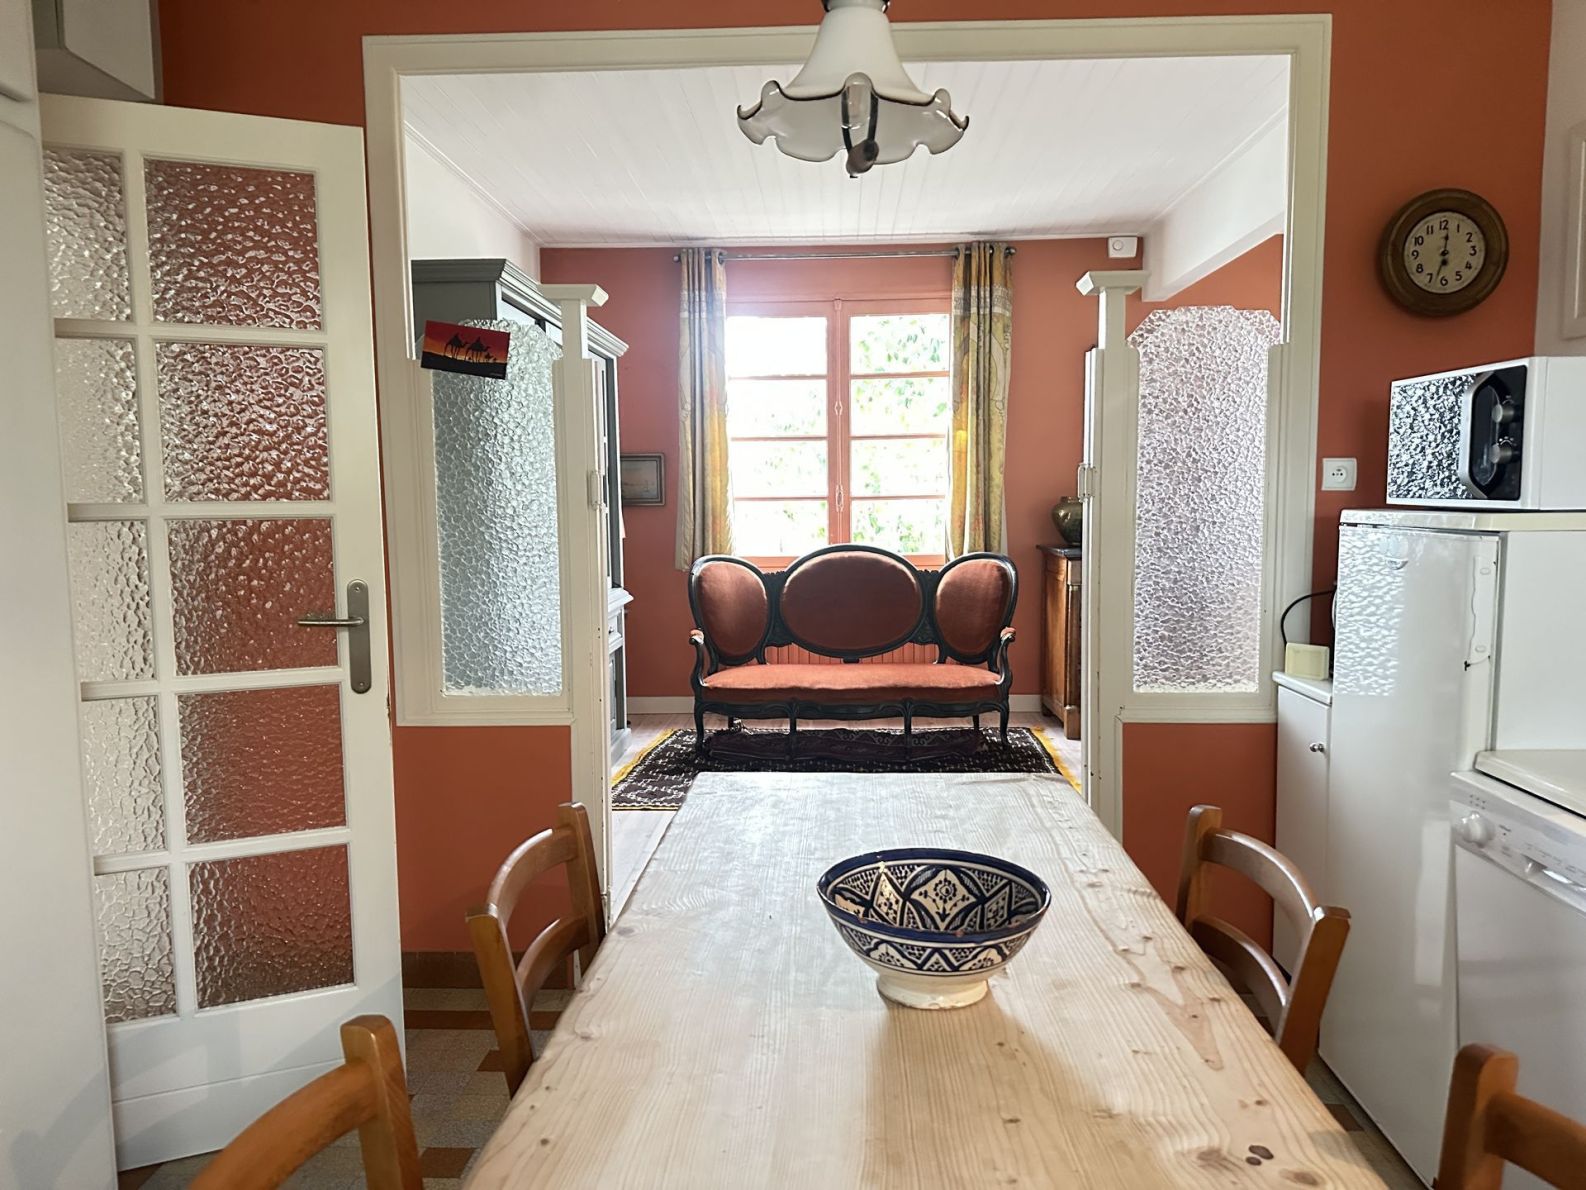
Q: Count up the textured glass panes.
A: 12